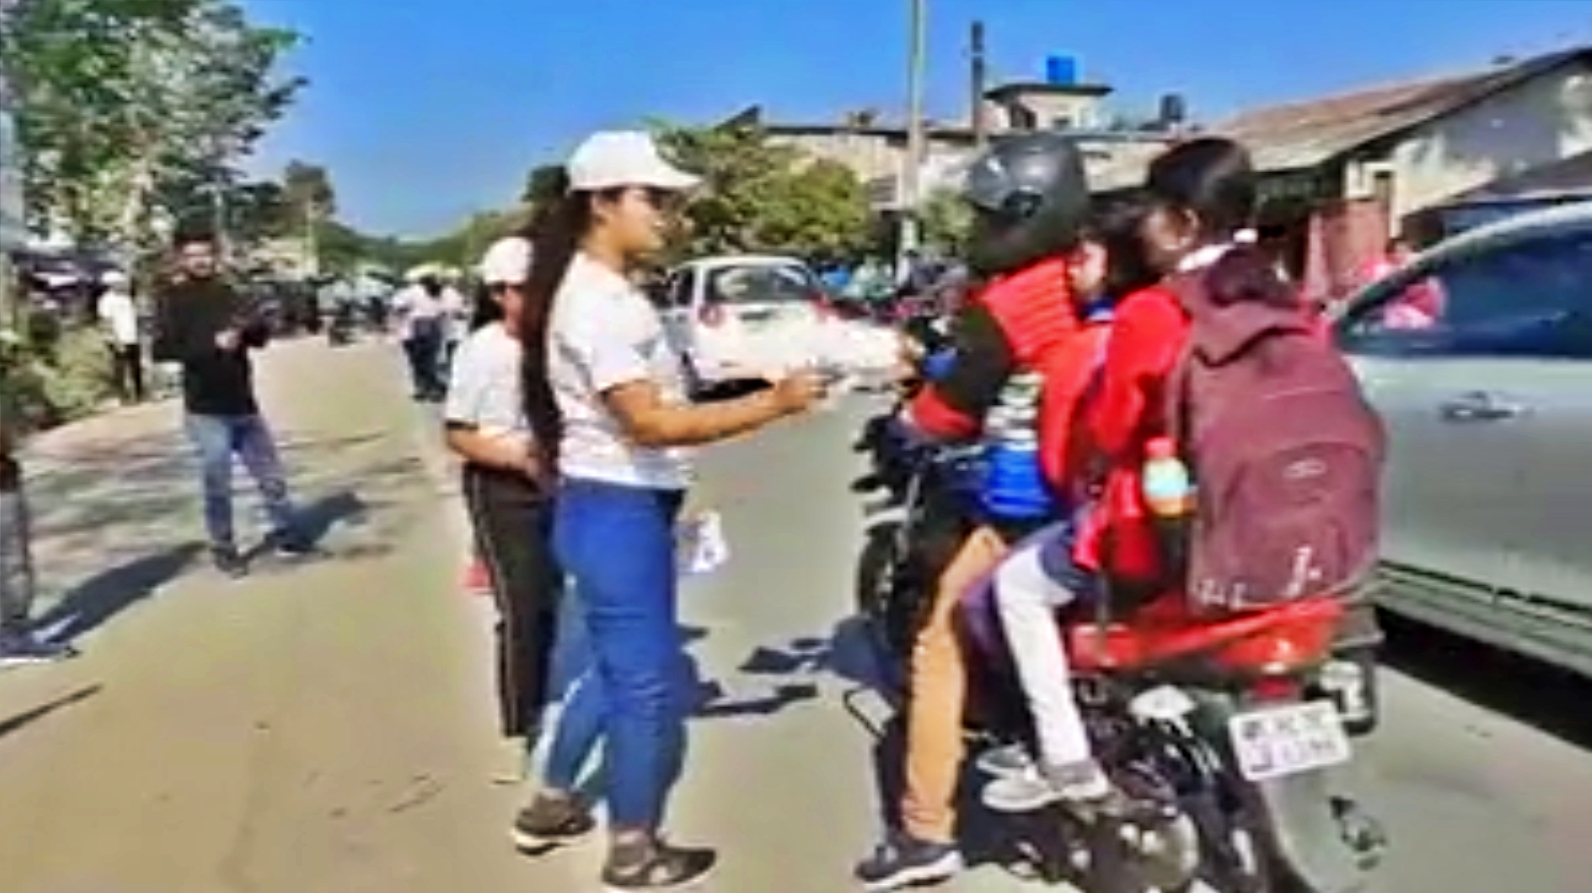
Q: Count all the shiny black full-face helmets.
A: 1